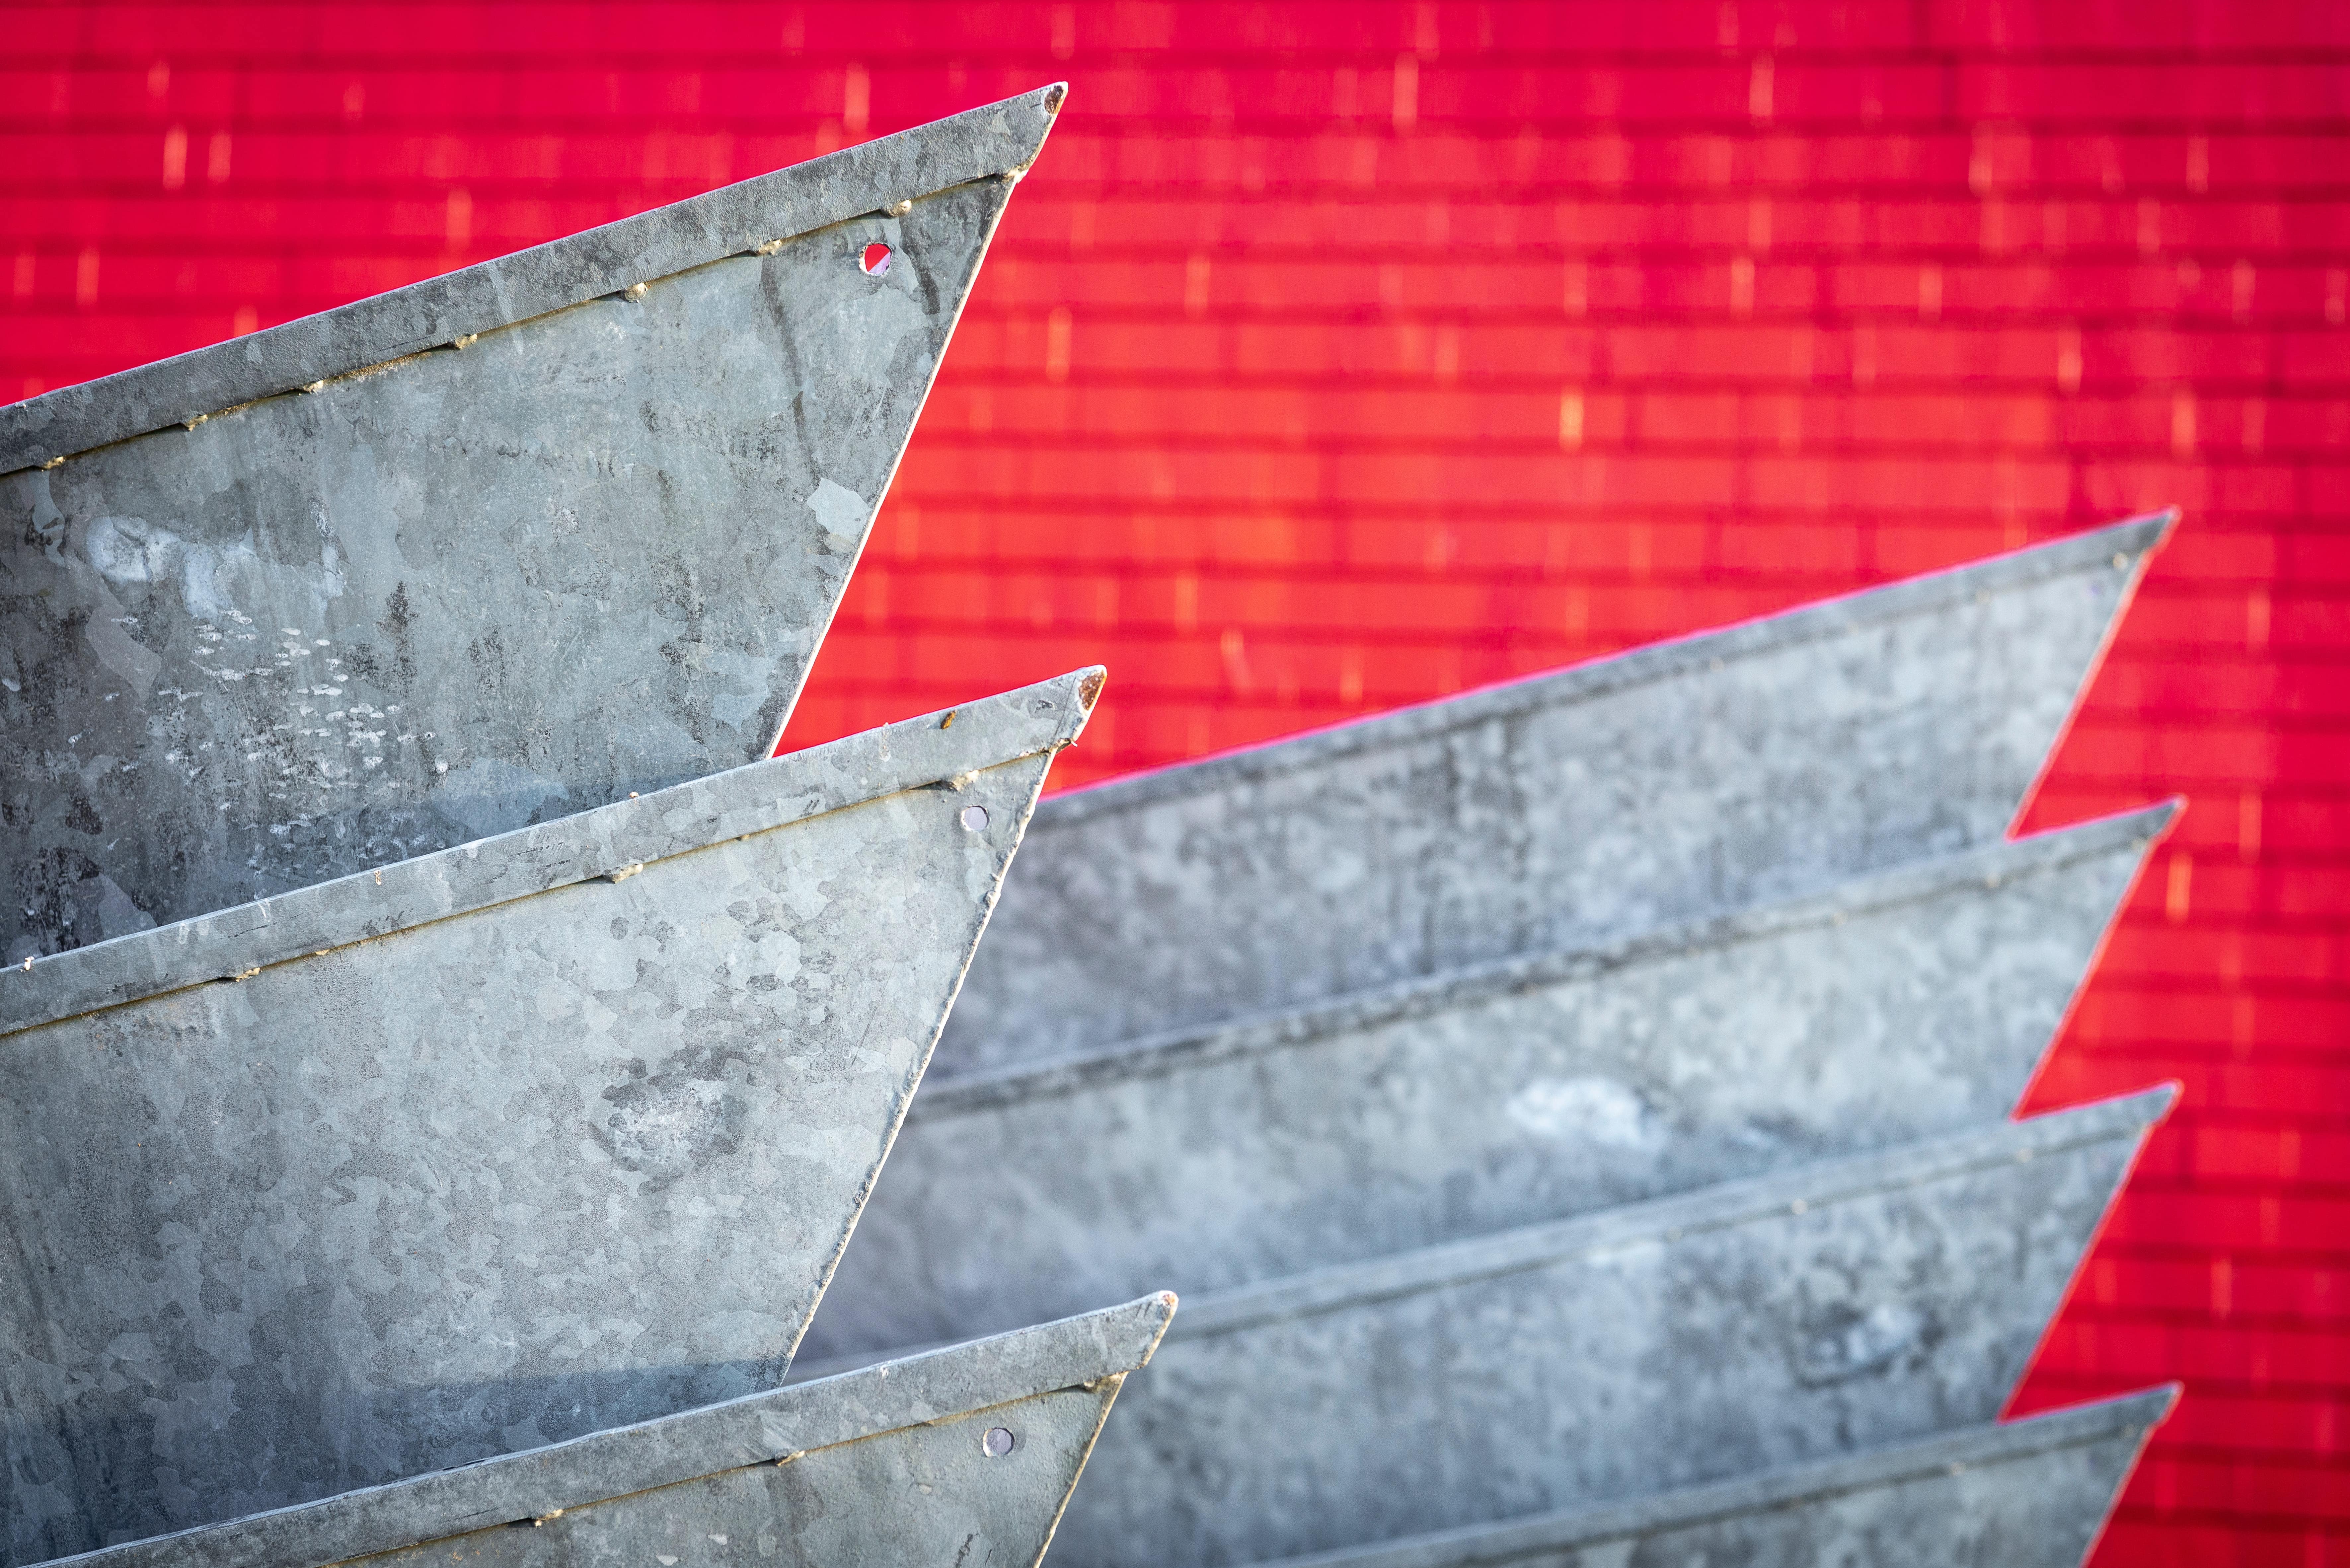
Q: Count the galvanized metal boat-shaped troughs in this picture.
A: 7